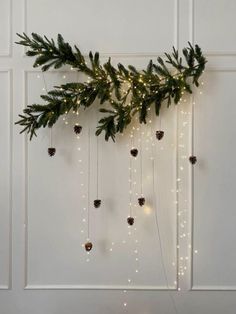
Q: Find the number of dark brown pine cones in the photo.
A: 9